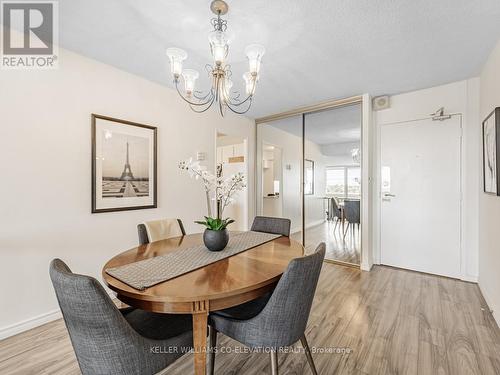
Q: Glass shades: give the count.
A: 6